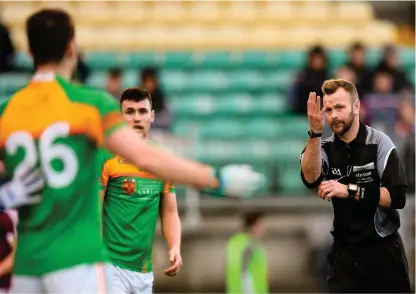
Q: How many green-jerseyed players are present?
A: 2